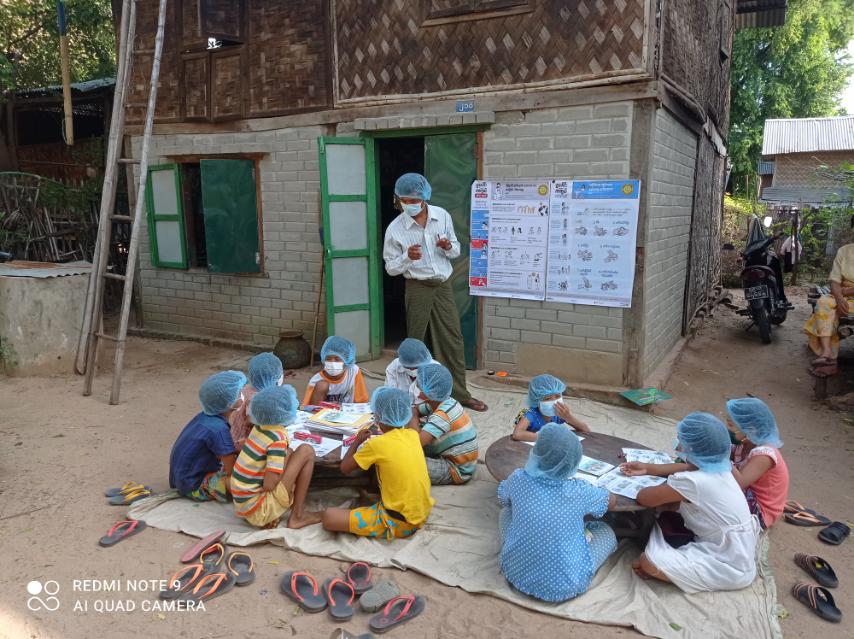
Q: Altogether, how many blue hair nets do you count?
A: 12